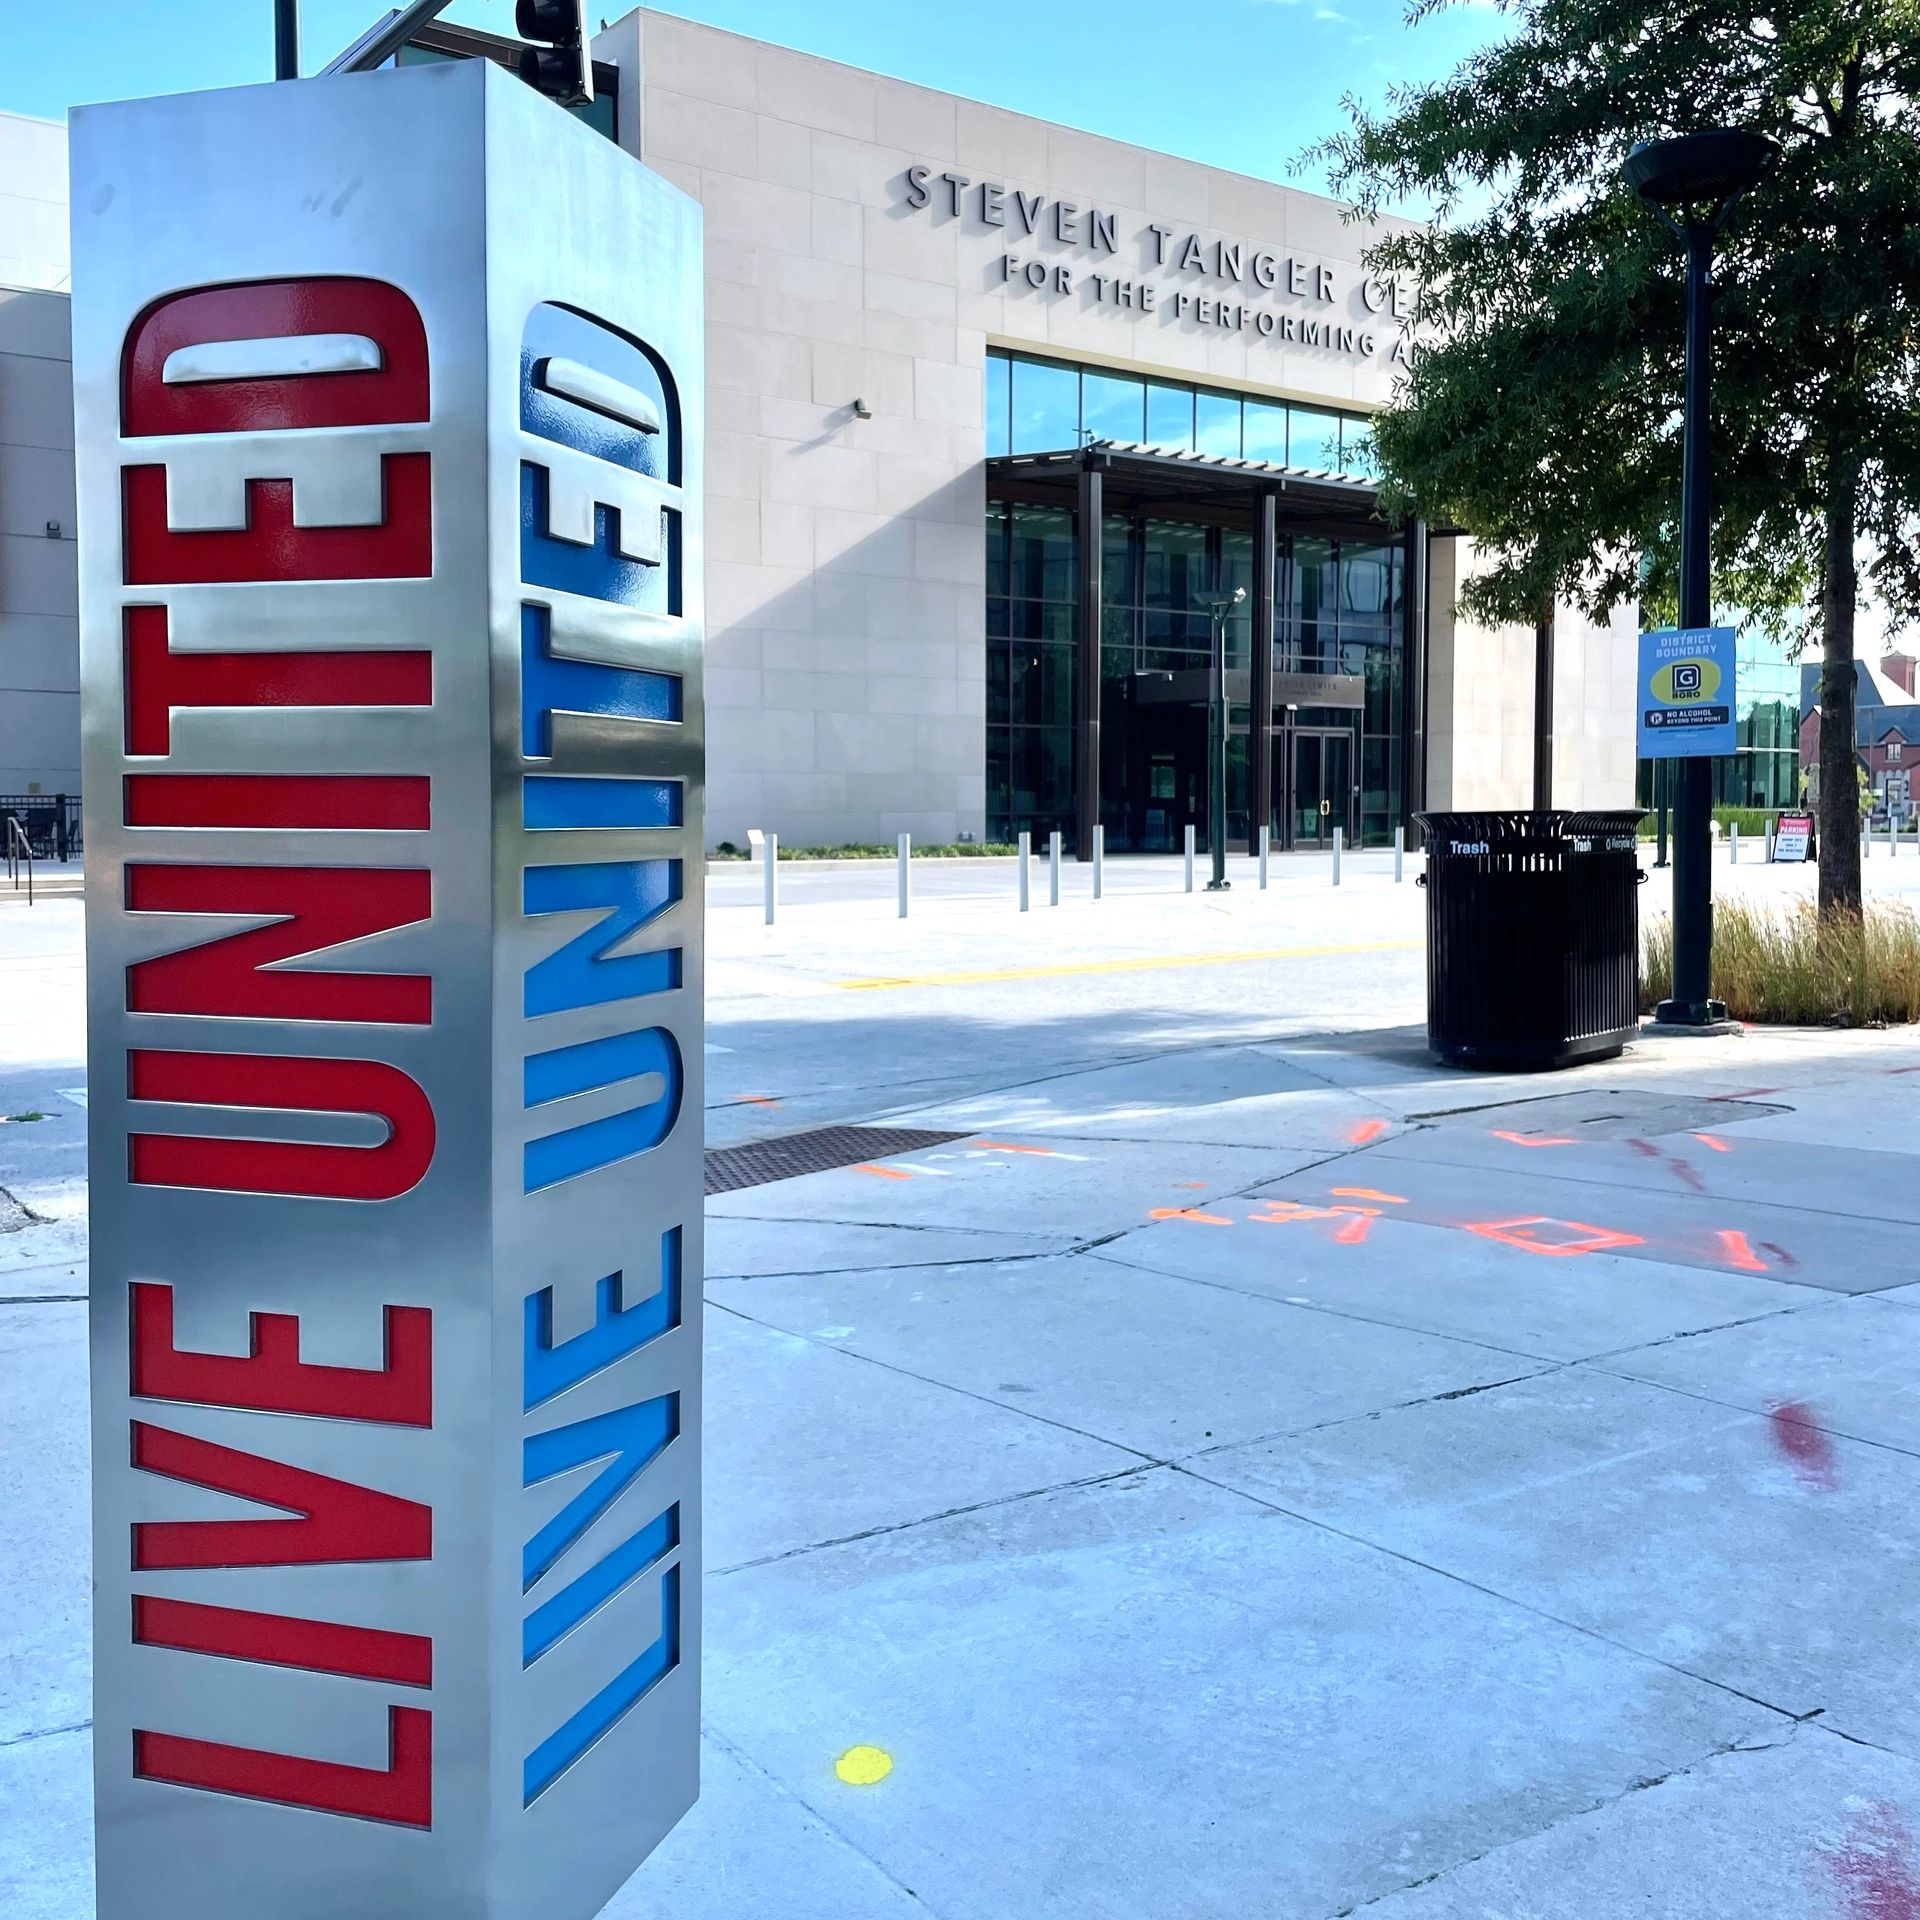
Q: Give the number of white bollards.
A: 13